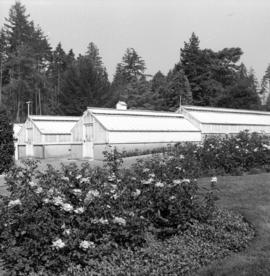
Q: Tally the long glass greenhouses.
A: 3